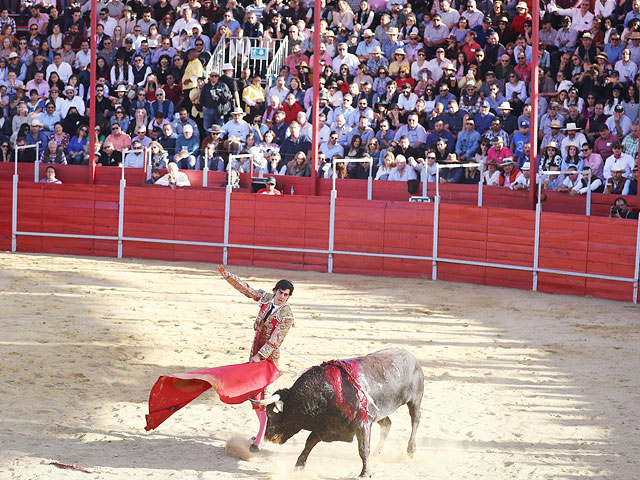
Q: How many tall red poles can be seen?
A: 3